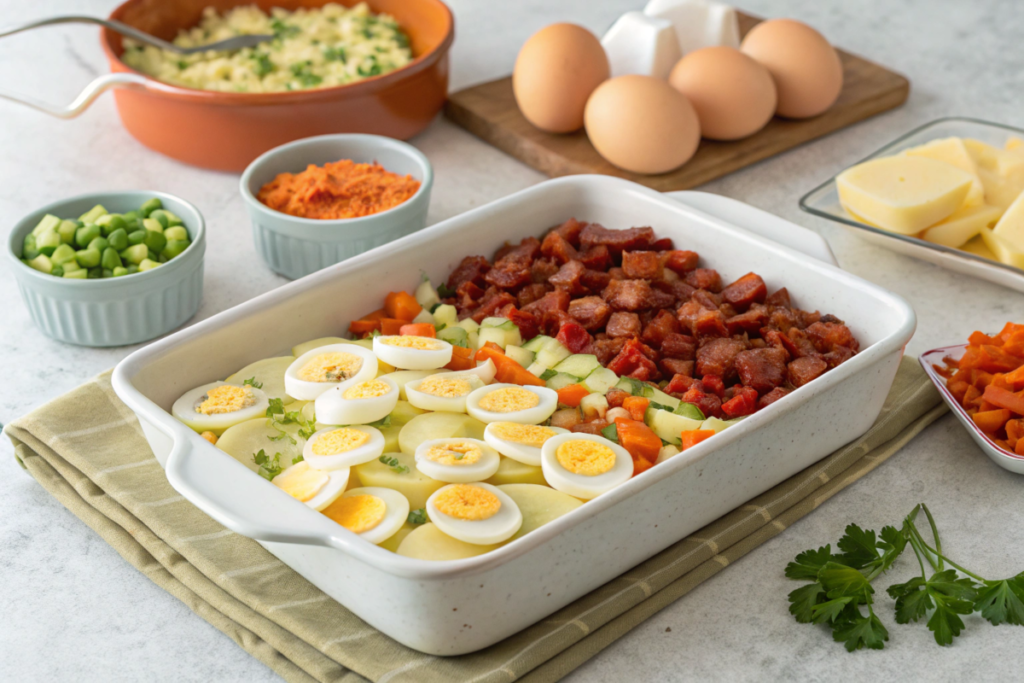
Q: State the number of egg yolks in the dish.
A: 13